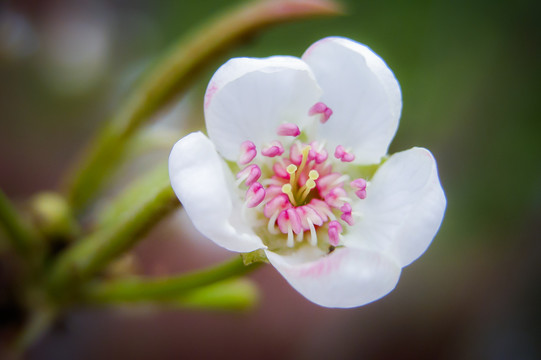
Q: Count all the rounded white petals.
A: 5